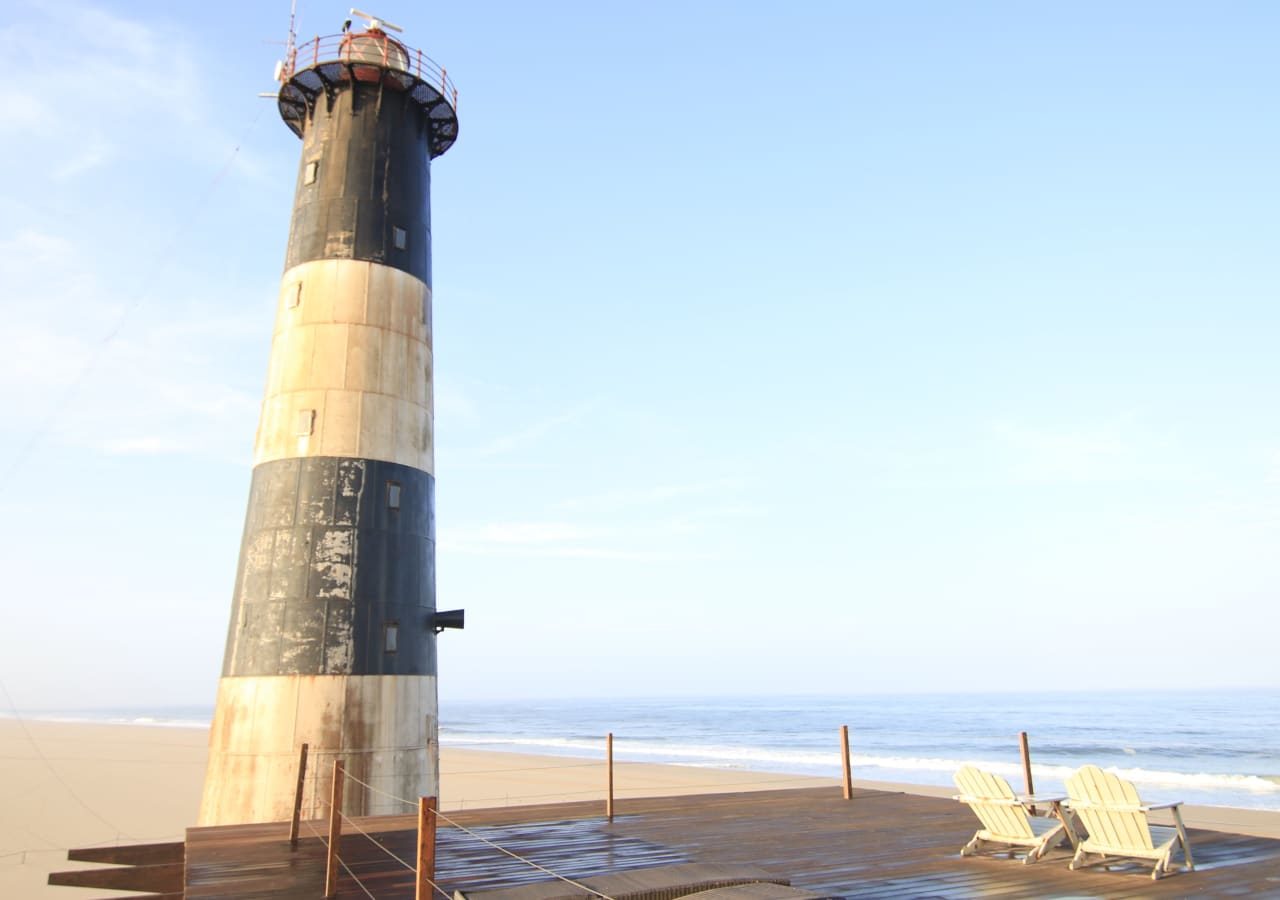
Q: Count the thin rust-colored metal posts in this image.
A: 6